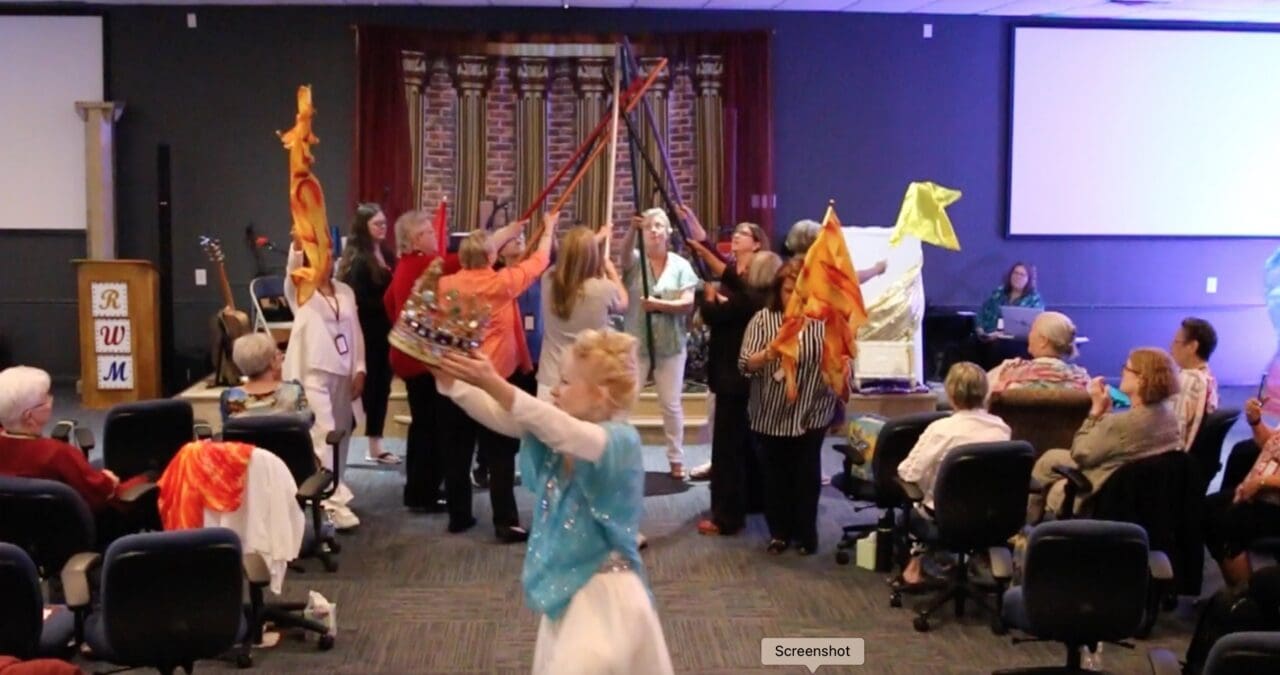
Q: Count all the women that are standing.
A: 12